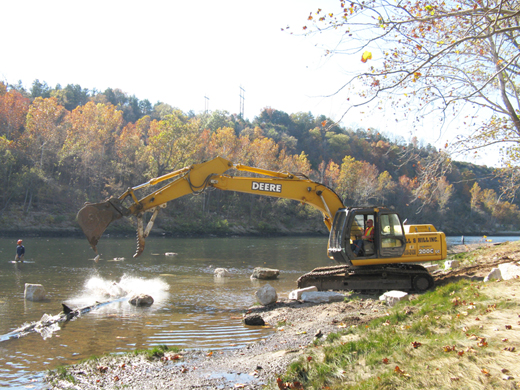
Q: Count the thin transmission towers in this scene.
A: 2